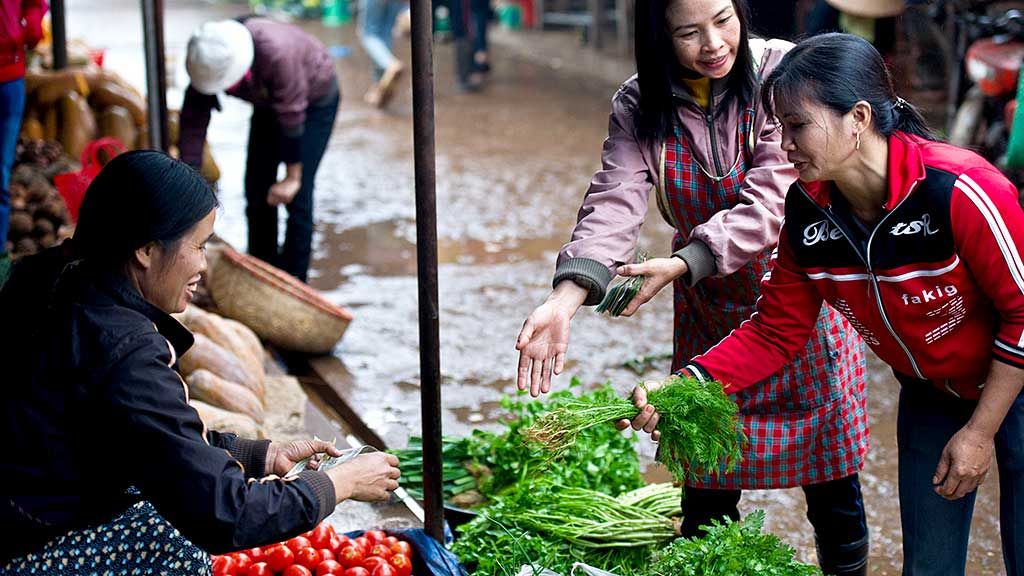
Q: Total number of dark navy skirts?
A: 1